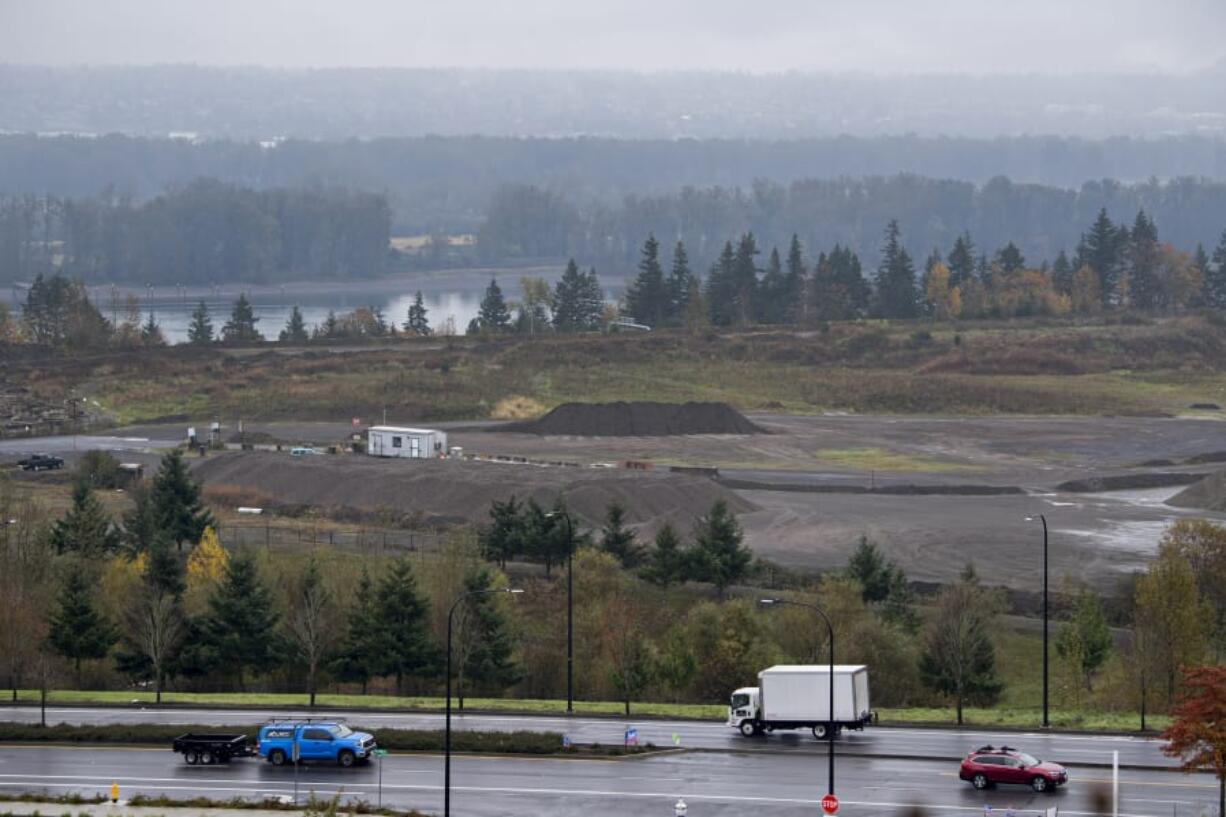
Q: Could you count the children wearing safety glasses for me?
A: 0